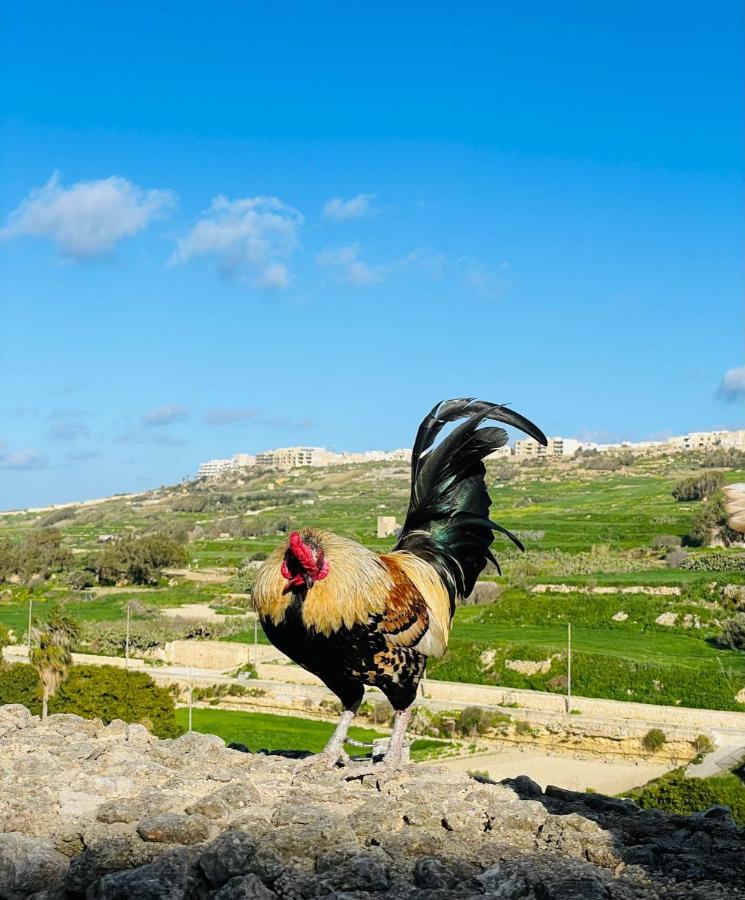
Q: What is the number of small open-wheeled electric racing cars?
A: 0